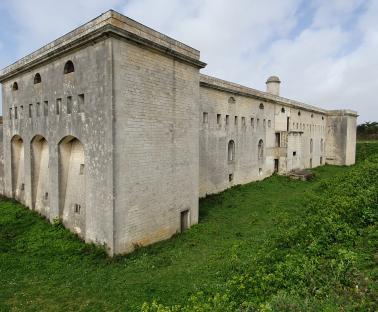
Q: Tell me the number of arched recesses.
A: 3